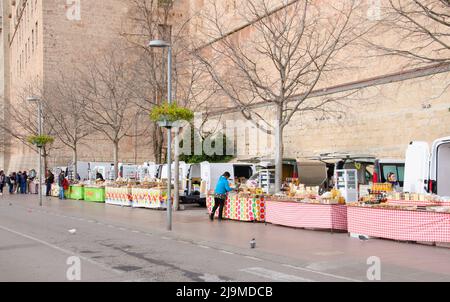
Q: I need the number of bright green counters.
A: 2